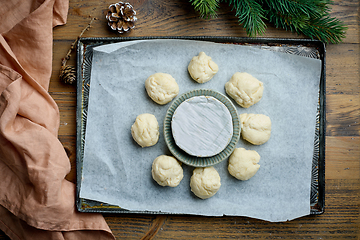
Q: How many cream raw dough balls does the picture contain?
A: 8